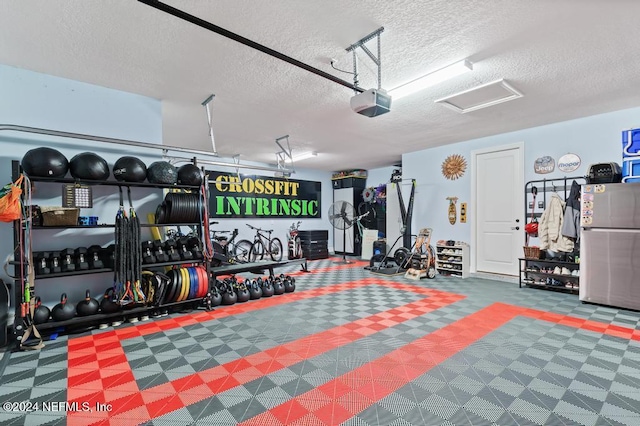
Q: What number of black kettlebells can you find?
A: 11